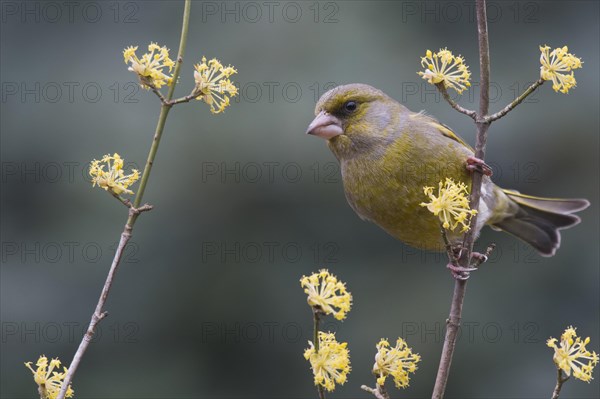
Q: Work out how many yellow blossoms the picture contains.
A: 11